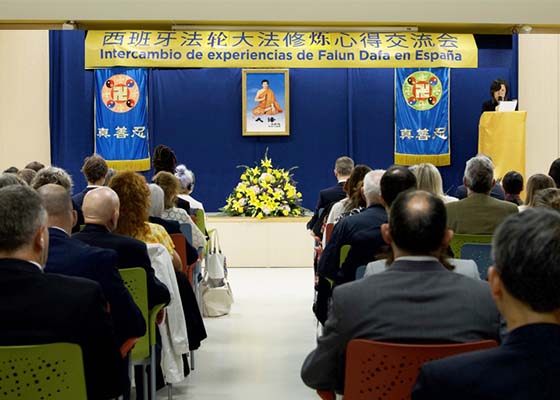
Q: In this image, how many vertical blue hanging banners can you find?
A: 2